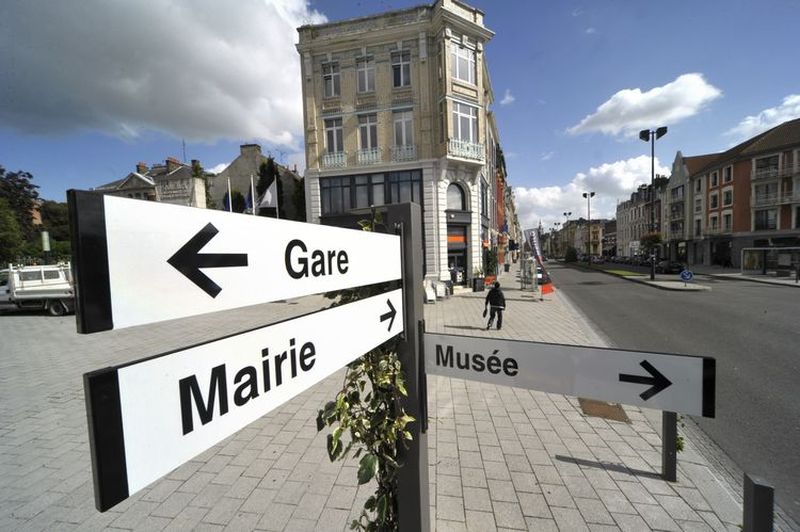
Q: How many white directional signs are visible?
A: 3